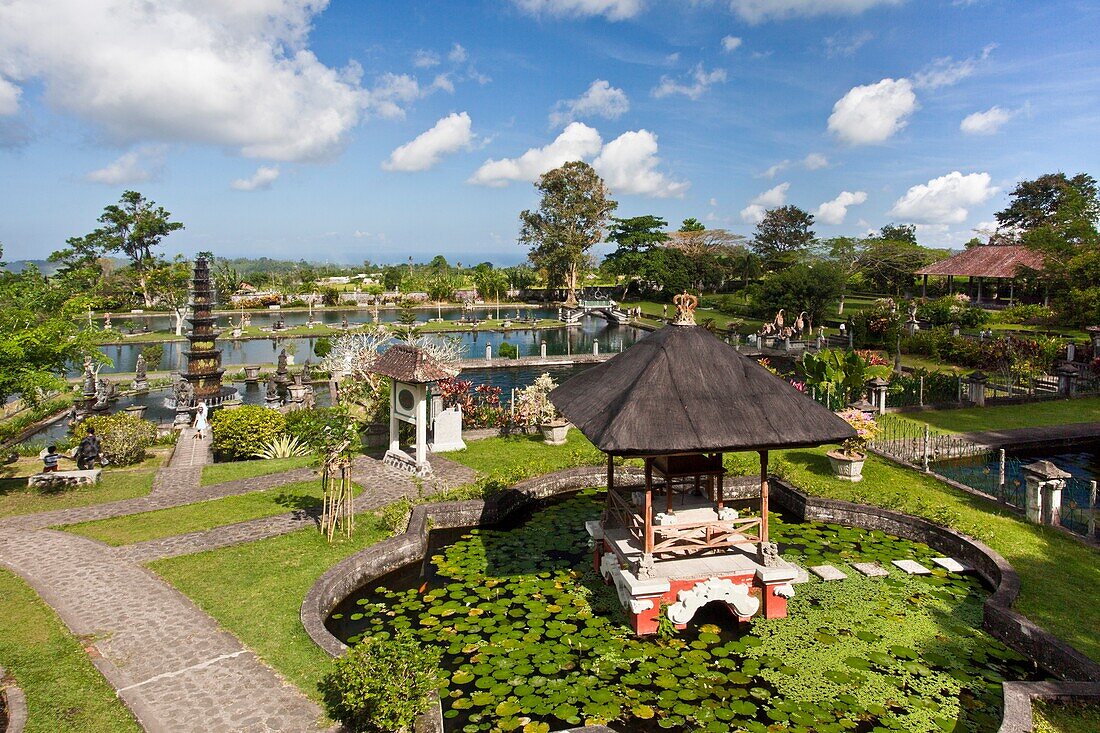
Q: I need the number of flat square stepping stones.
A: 4